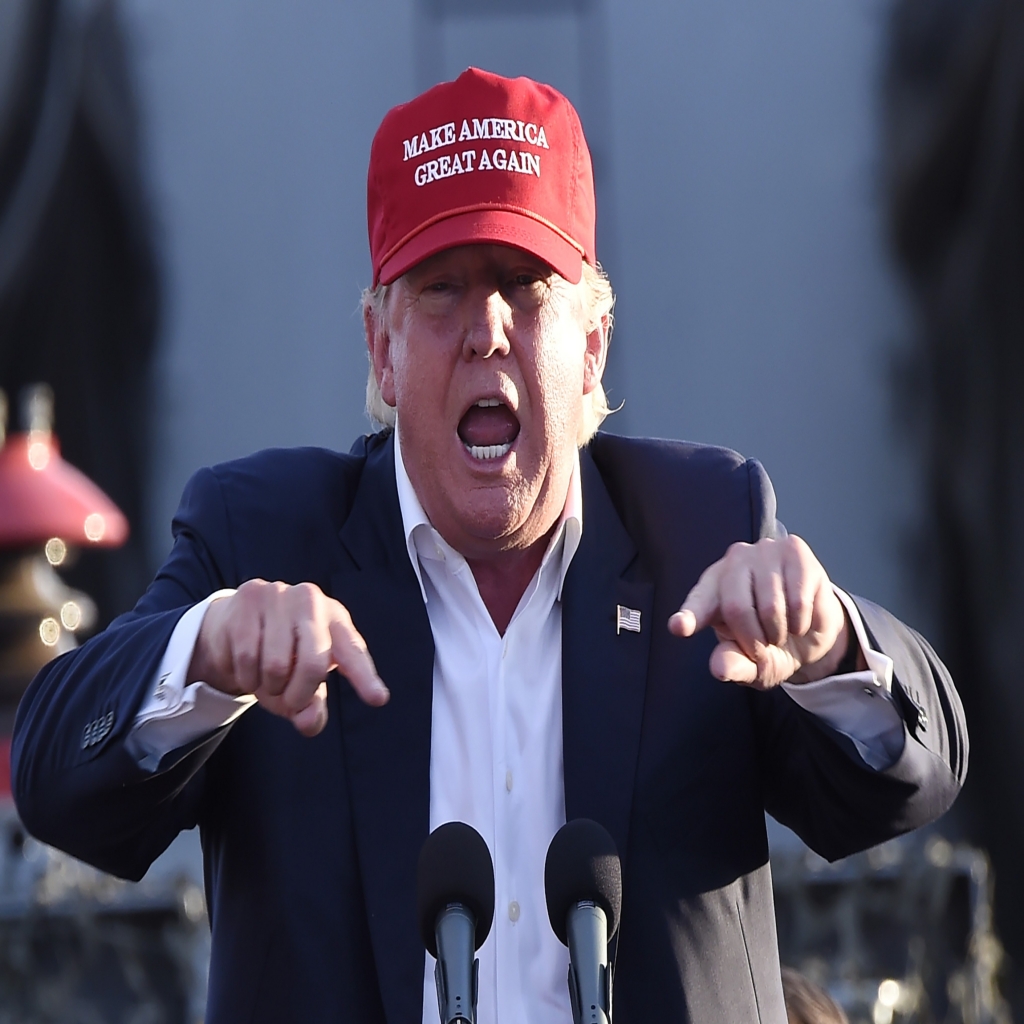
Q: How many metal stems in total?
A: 2